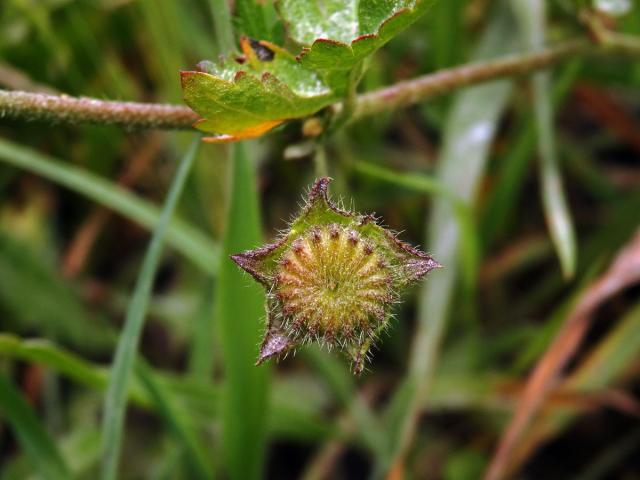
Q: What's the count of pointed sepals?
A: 5